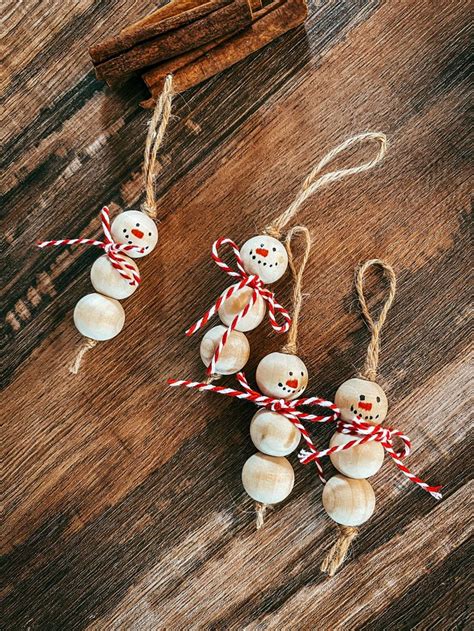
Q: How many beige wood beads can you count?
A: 12